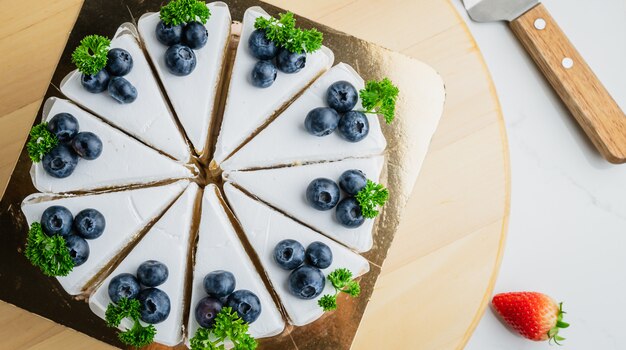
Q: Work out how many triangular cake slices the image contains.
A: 10